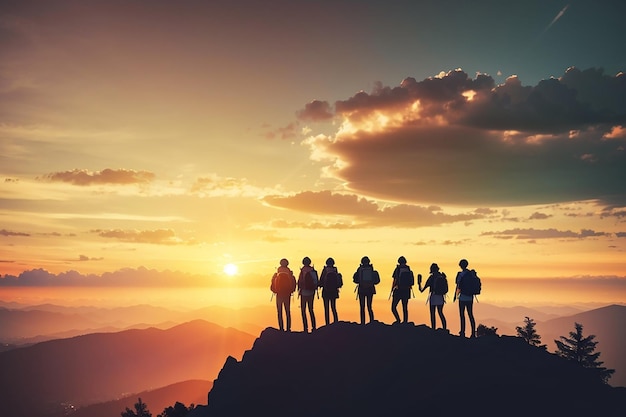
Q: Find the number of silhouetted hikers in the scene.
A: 7